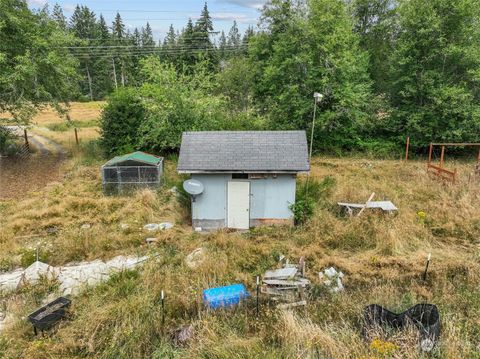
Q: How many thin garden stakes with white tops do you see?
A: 3